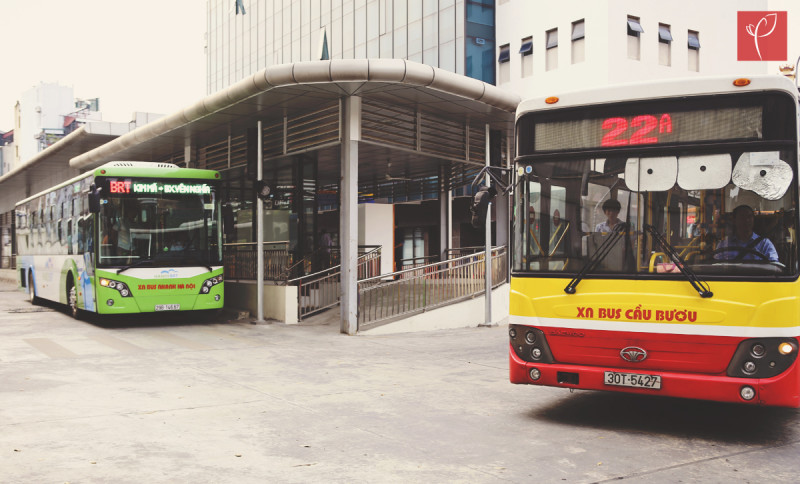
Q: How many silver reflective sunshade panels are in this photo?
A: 3